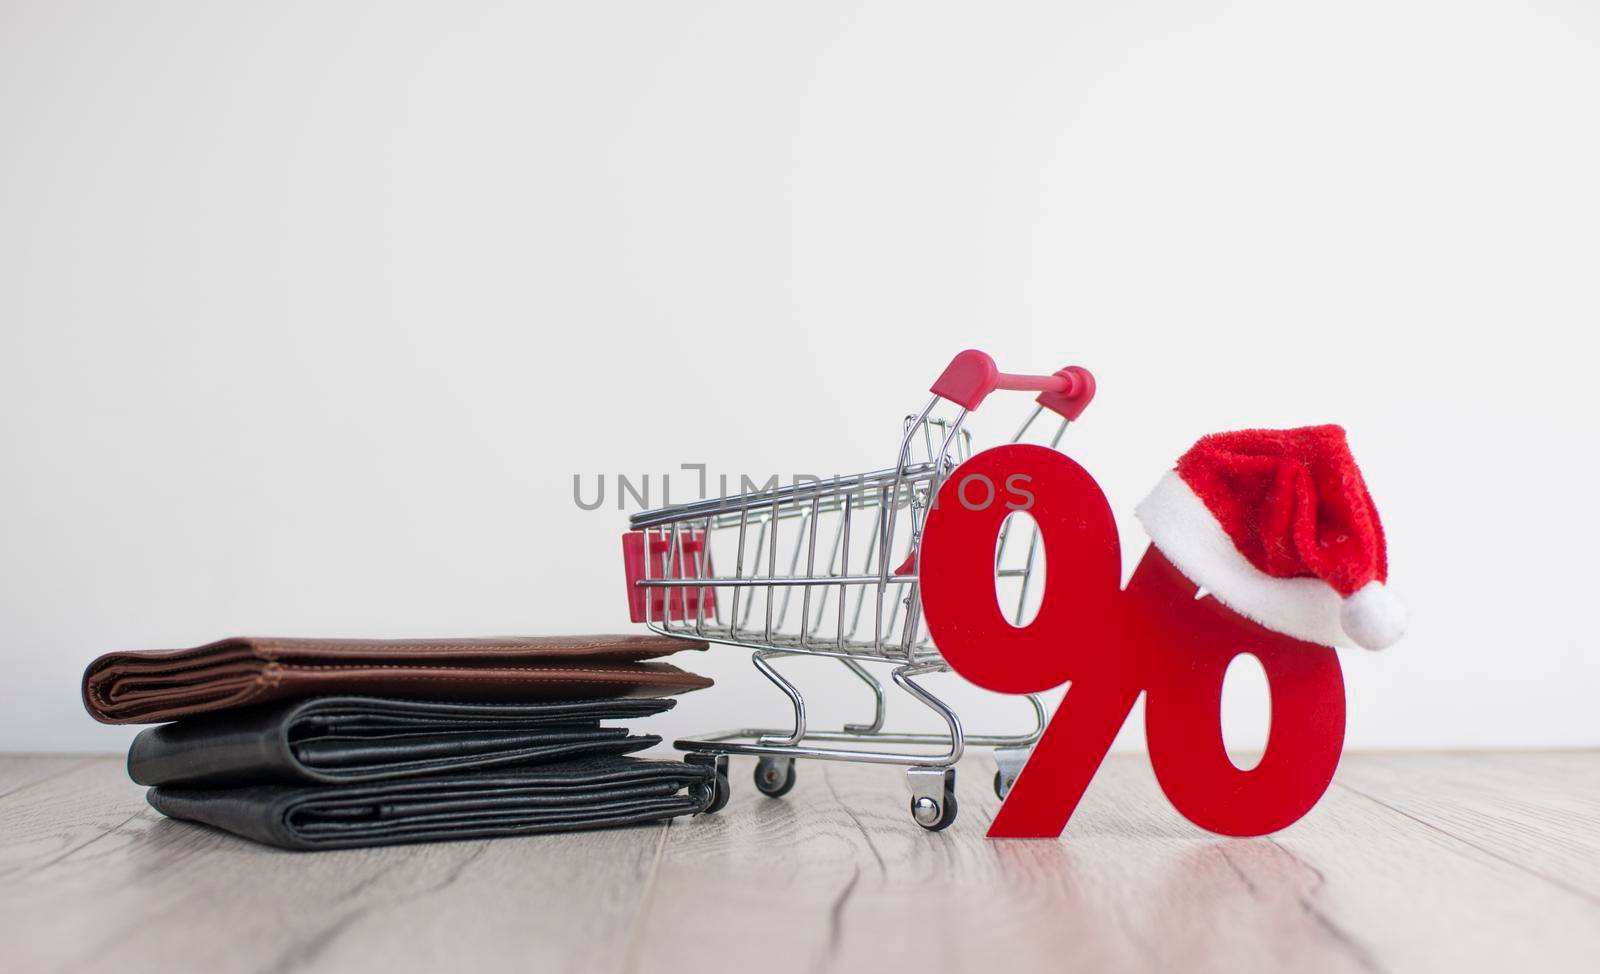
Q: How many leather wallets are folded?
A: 3